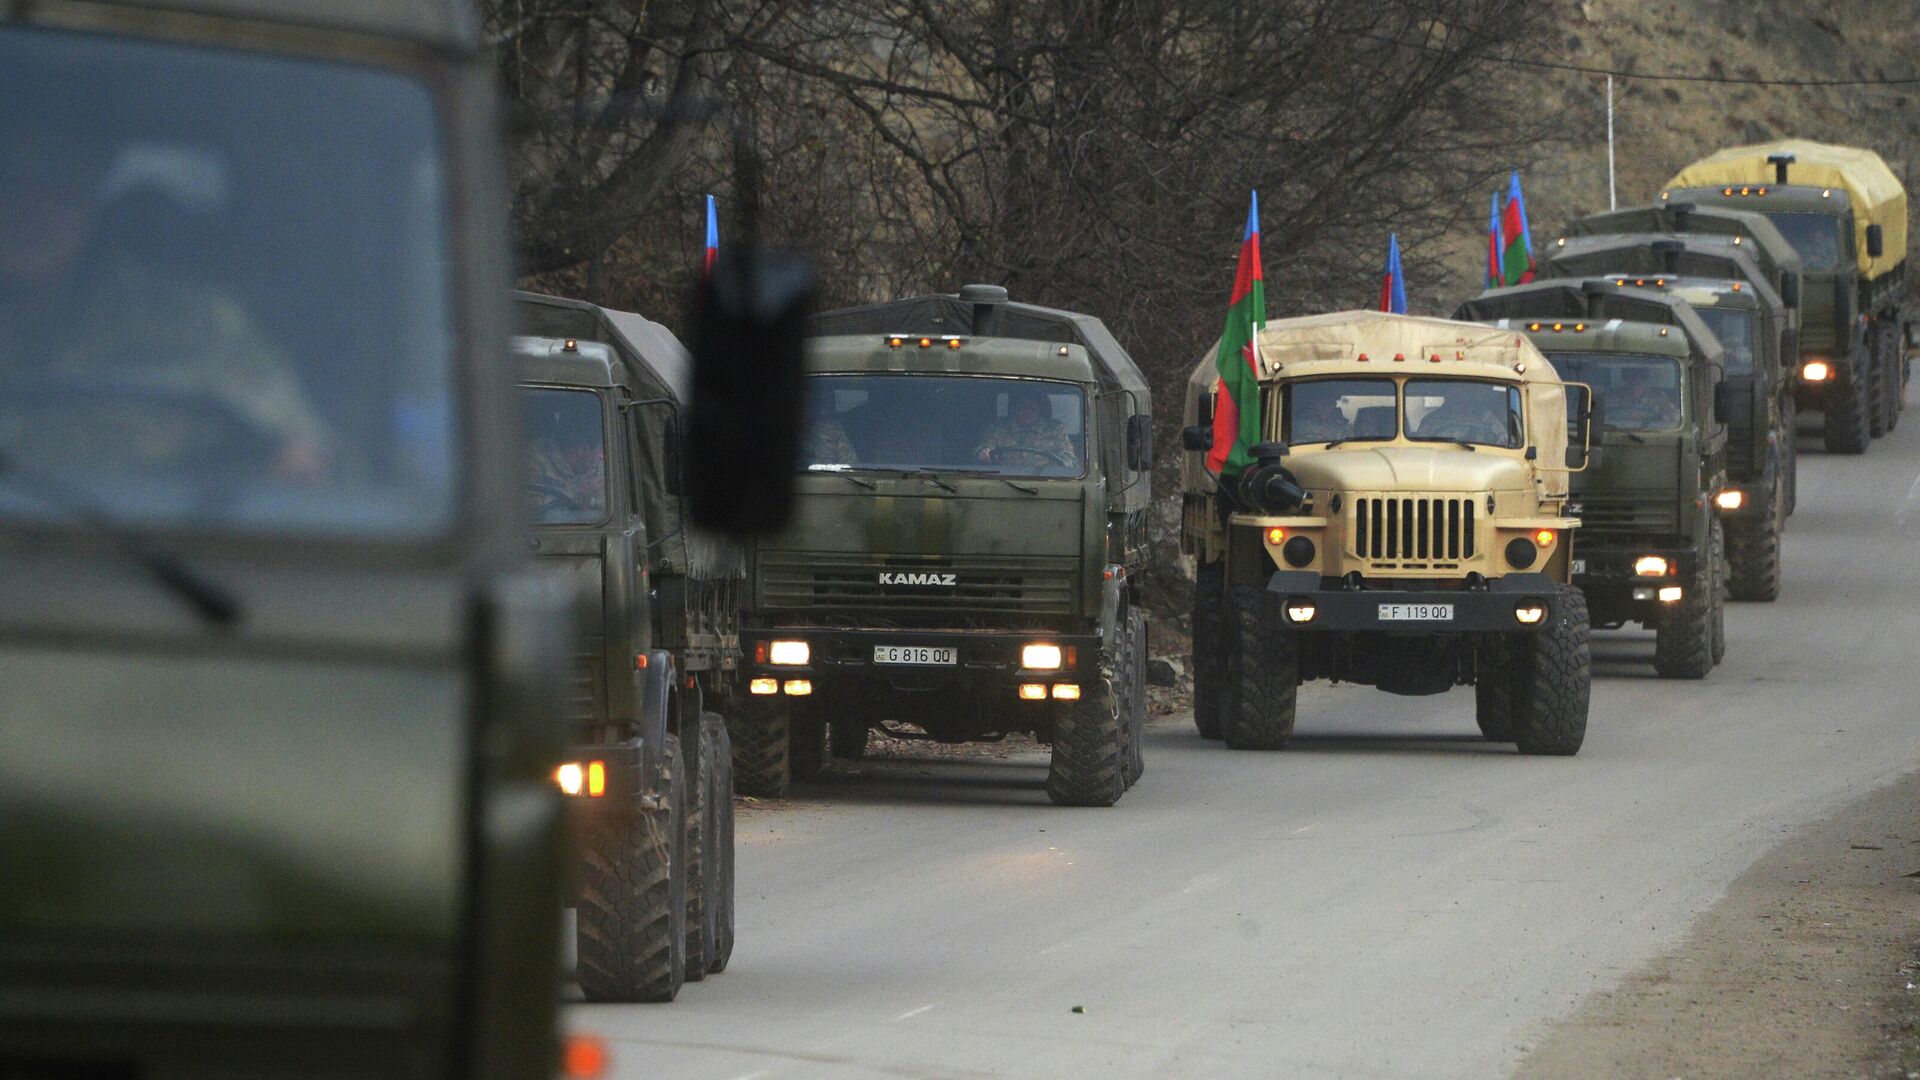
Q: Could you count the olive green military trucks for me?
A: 7